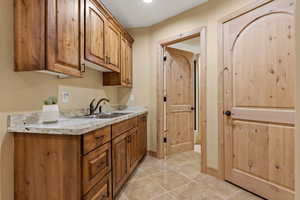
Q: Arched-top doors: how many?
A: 2